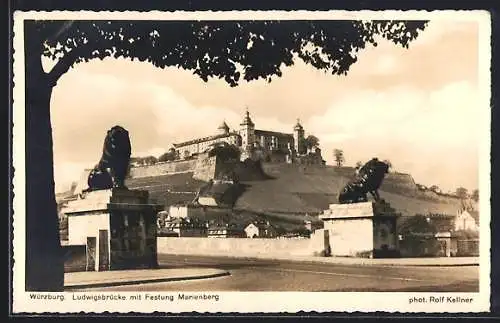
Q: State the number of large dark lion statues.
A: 2